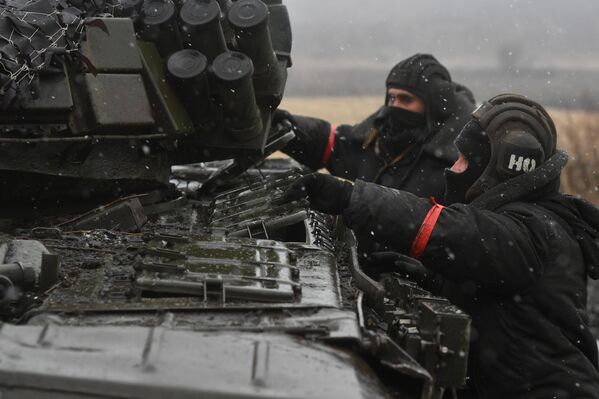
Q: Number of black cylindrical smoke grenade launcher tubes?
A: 5